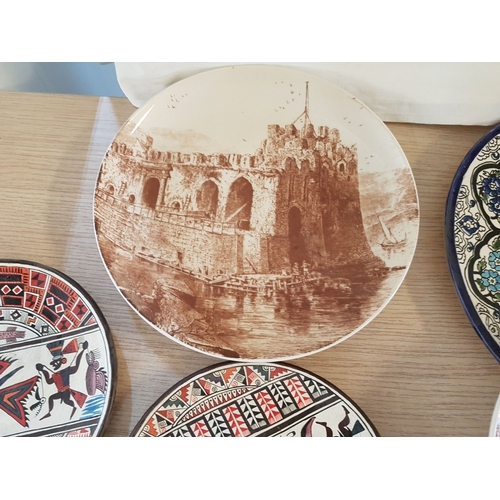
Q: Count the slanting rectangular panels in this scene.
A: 9